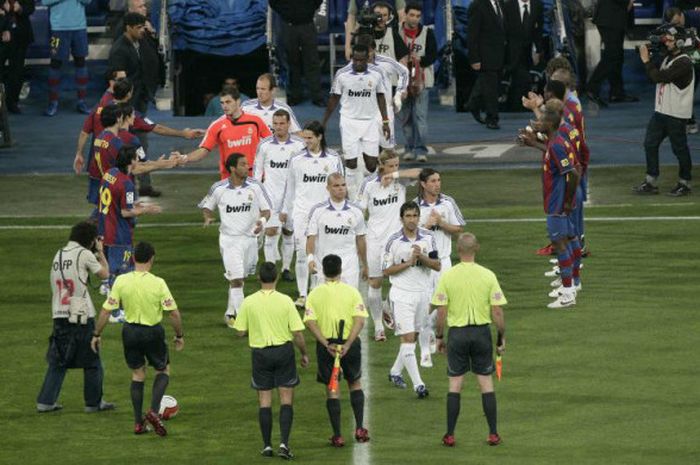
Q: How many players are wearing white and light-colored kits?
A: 10